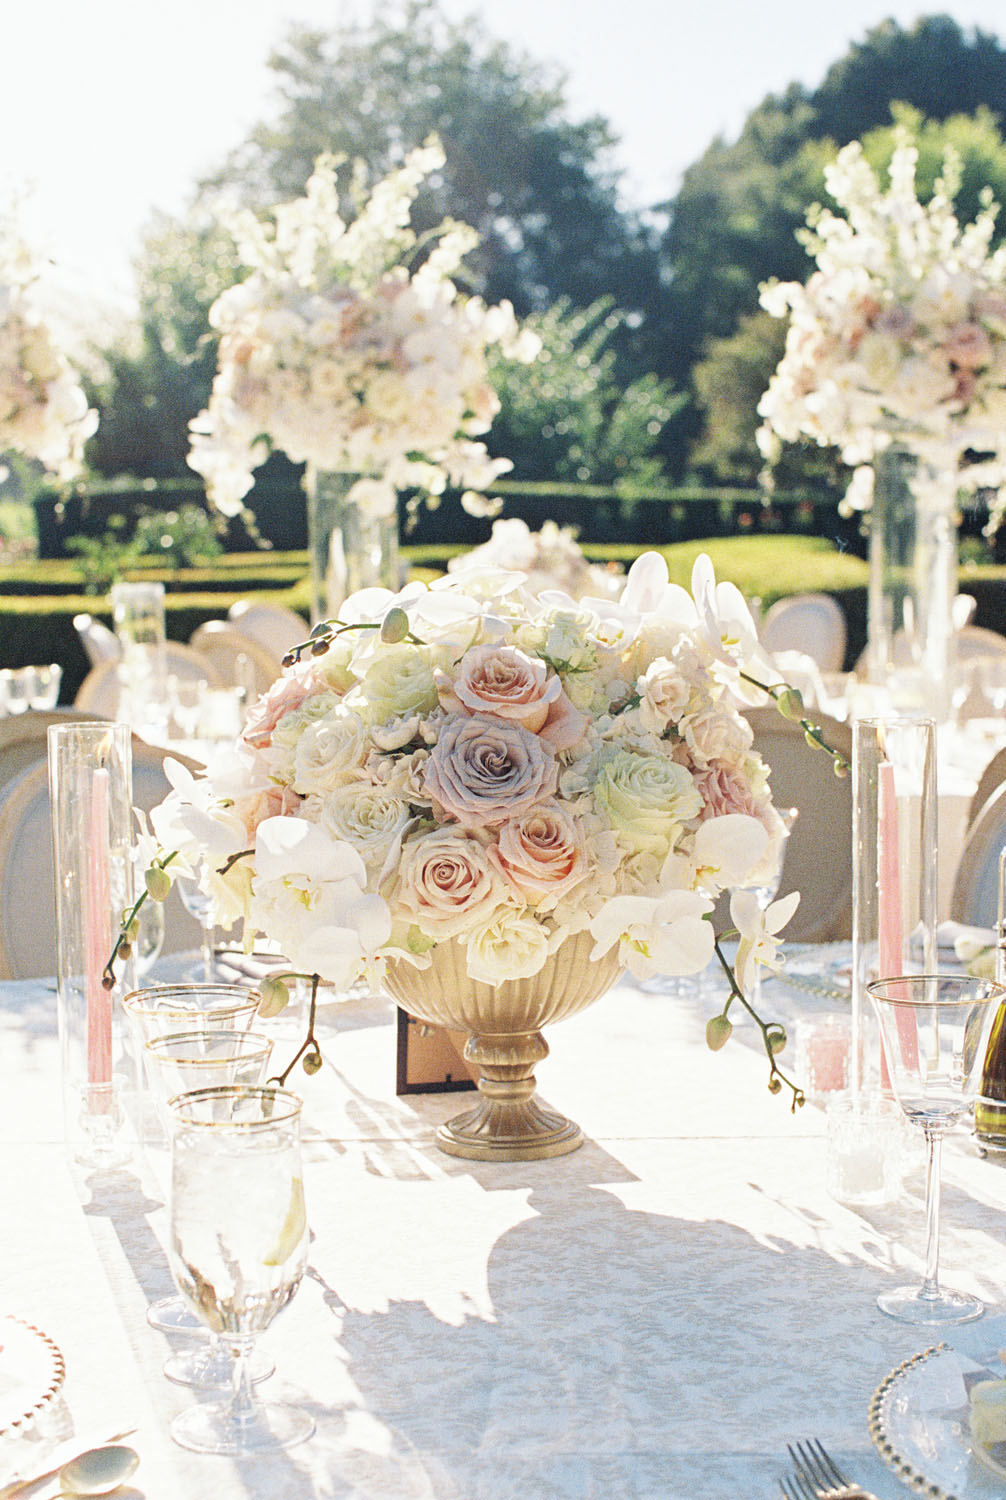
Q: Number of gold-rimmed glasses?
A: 4